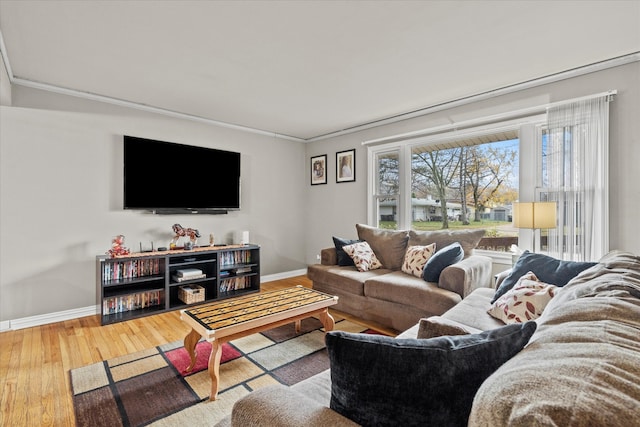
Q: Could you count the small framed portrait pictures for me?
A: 2